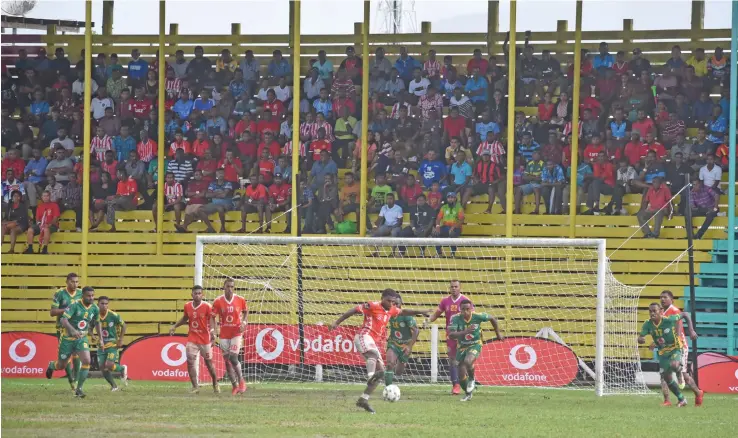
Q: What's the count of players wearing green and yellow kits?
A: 6